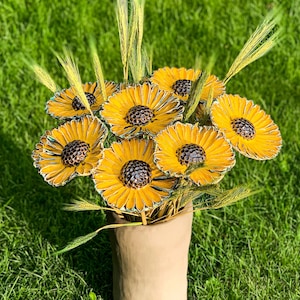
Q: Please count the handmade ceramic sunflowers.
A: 7